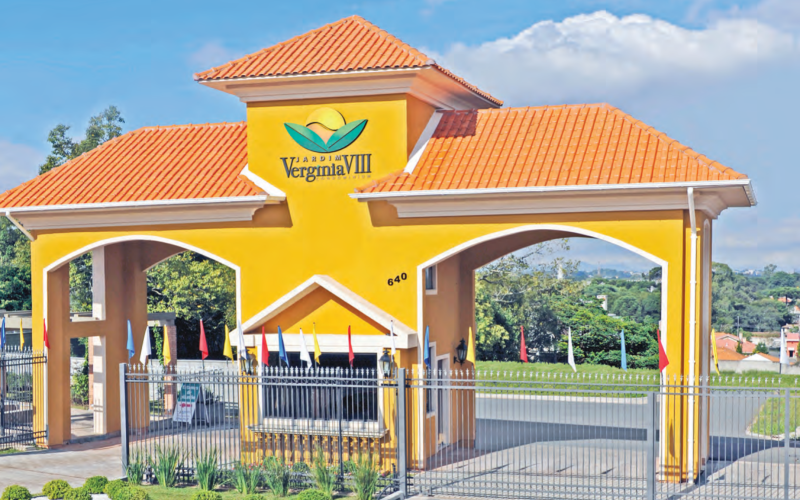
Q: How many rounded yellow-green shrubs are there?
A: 9